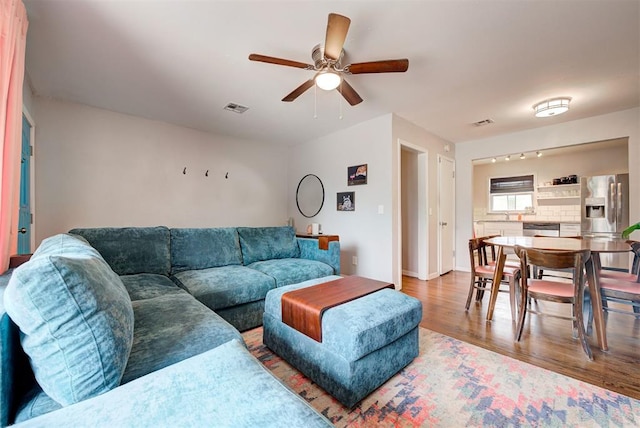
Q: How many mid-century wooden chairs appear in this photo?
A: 6